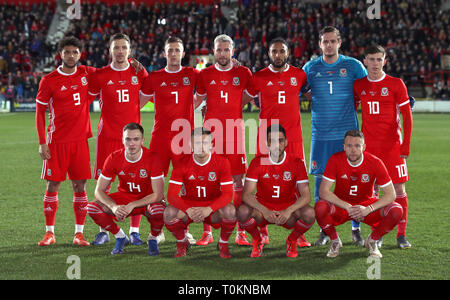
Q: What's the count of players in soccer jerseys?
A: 11